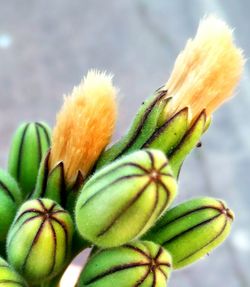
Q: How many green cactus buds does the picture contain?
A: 7